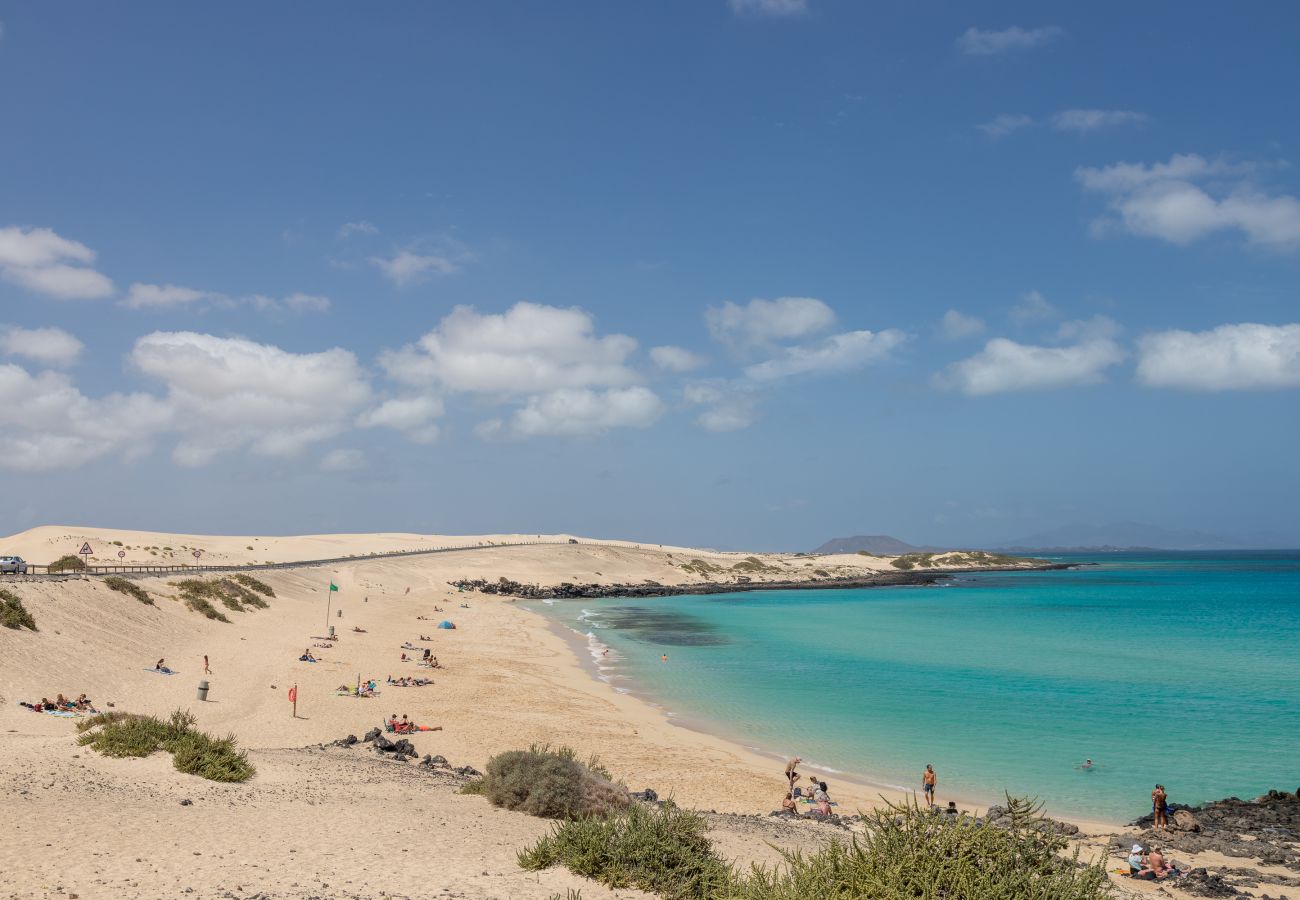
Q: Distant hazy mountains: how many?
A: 2